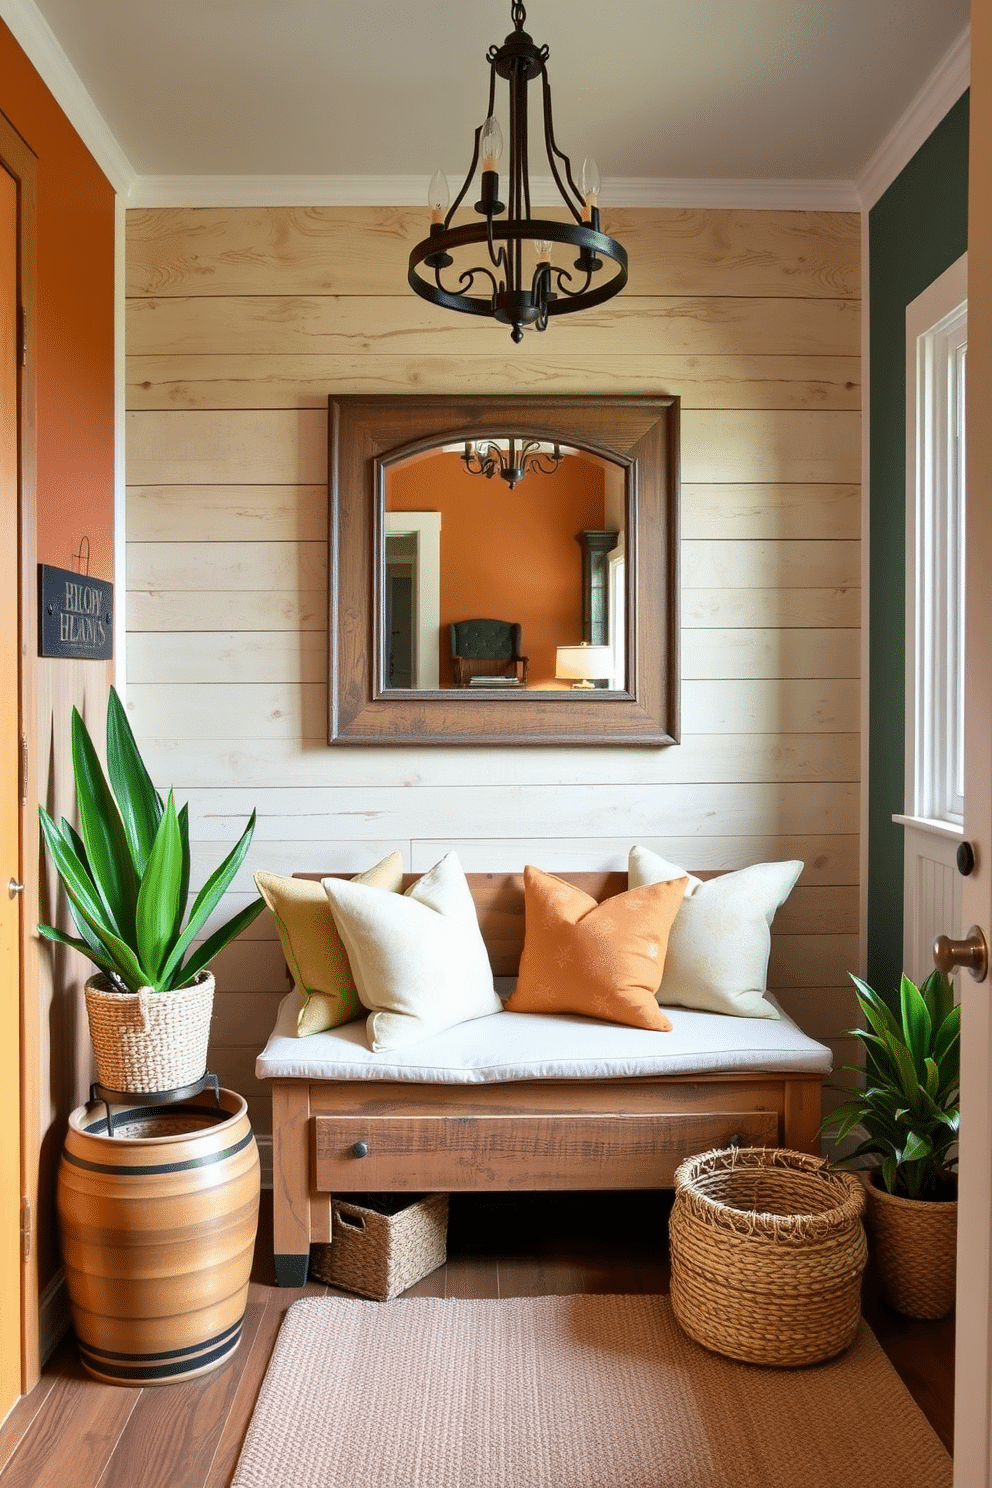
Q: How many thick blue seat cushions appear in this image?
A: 0